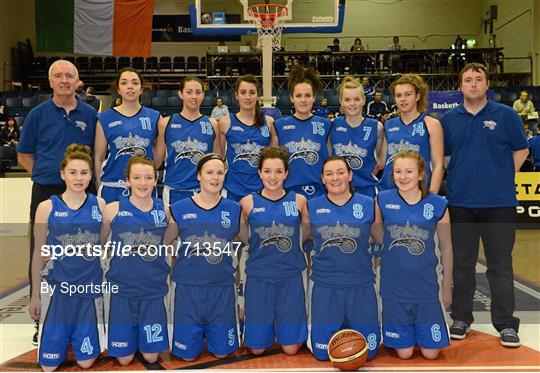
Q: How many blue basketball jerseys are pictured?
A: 12